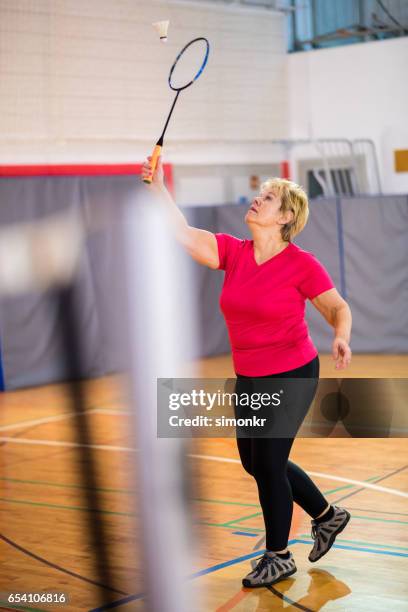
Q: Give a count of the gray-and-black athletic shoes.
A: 2